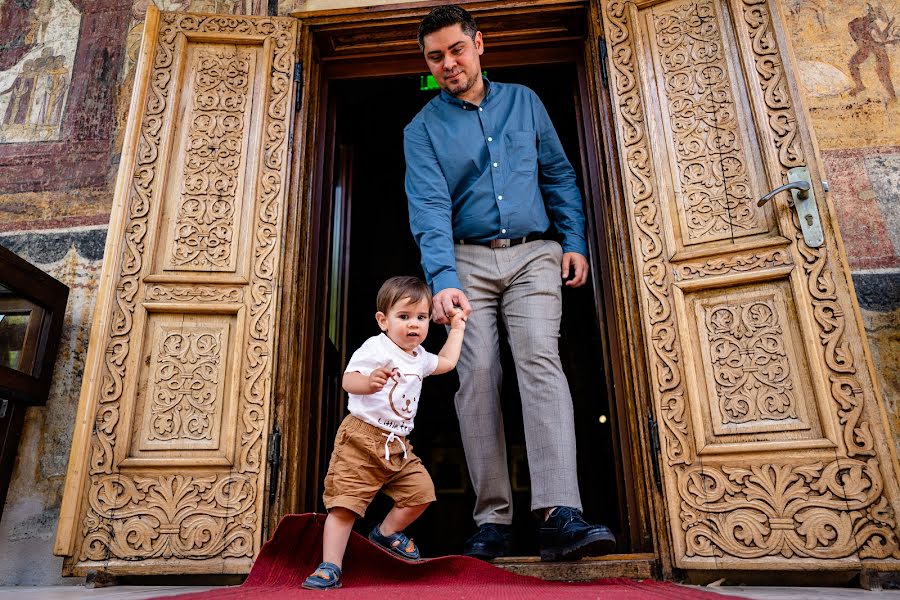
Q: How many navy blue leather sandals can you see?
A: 2